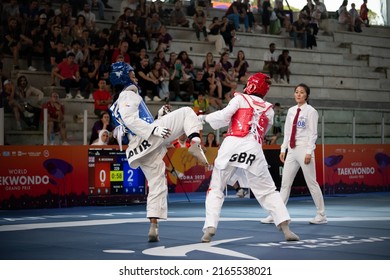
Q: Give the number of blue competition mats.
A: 1